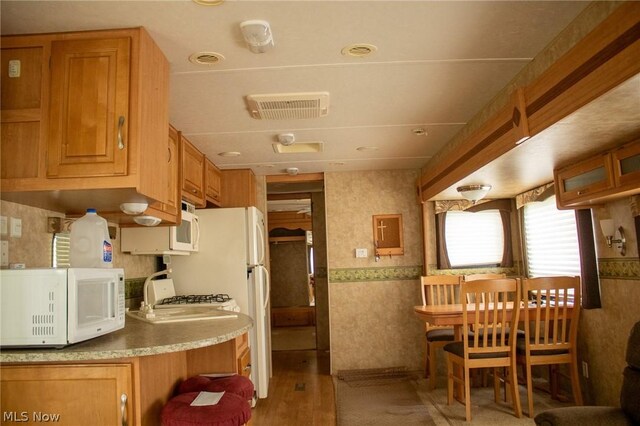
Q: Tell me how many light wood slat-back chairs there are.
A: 4